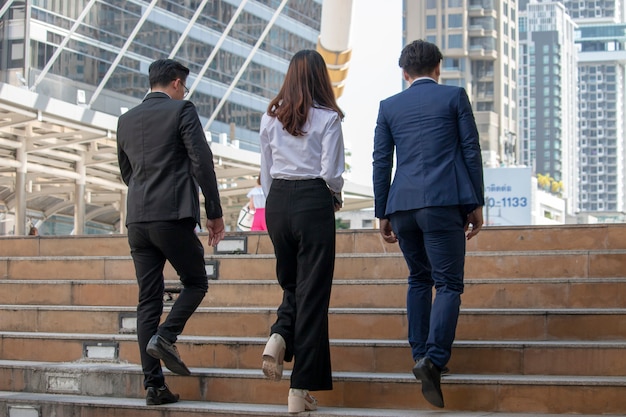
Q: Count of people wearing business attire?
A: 3